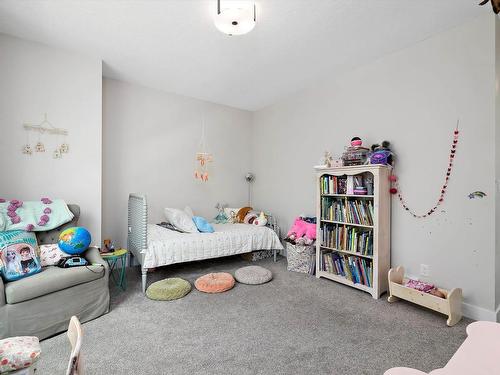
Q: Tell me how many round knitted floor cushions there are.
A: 3